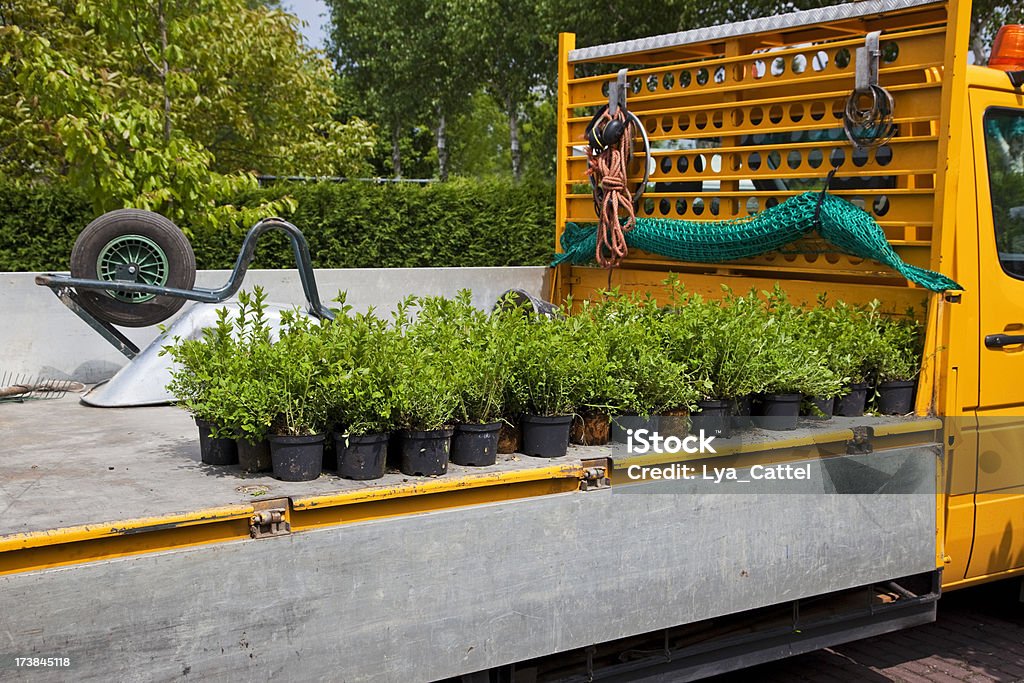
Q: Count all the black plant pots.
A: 14